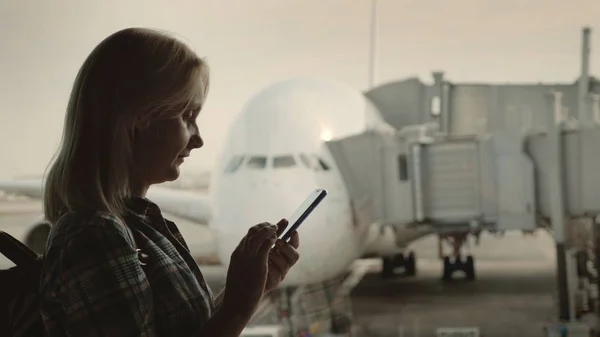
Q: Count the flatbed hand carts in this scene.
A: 0